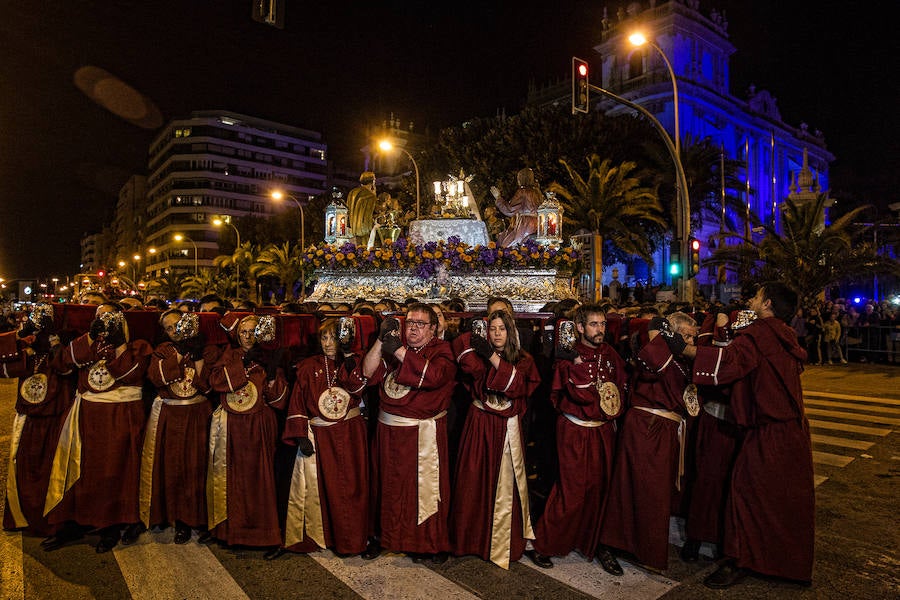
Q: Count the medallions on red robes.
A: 9